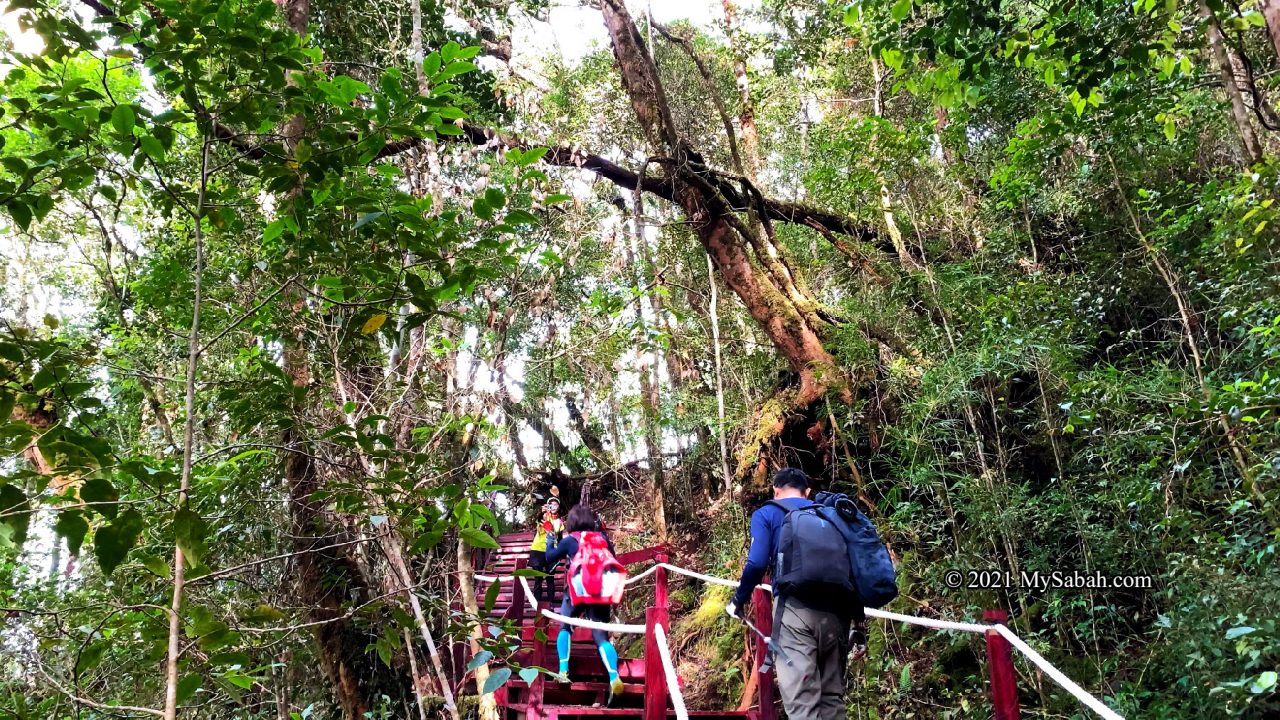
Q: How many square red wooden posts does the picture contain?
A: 6